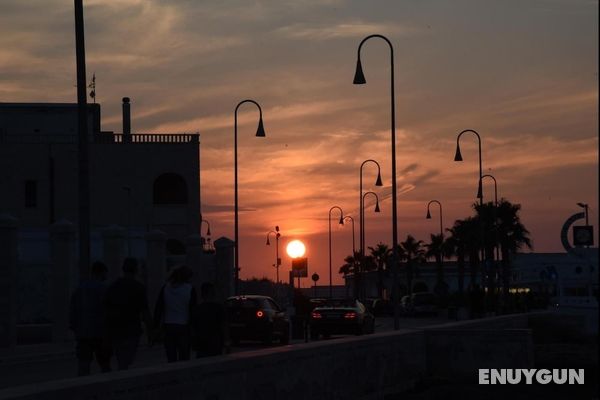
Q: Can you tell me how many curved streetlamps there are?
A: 11